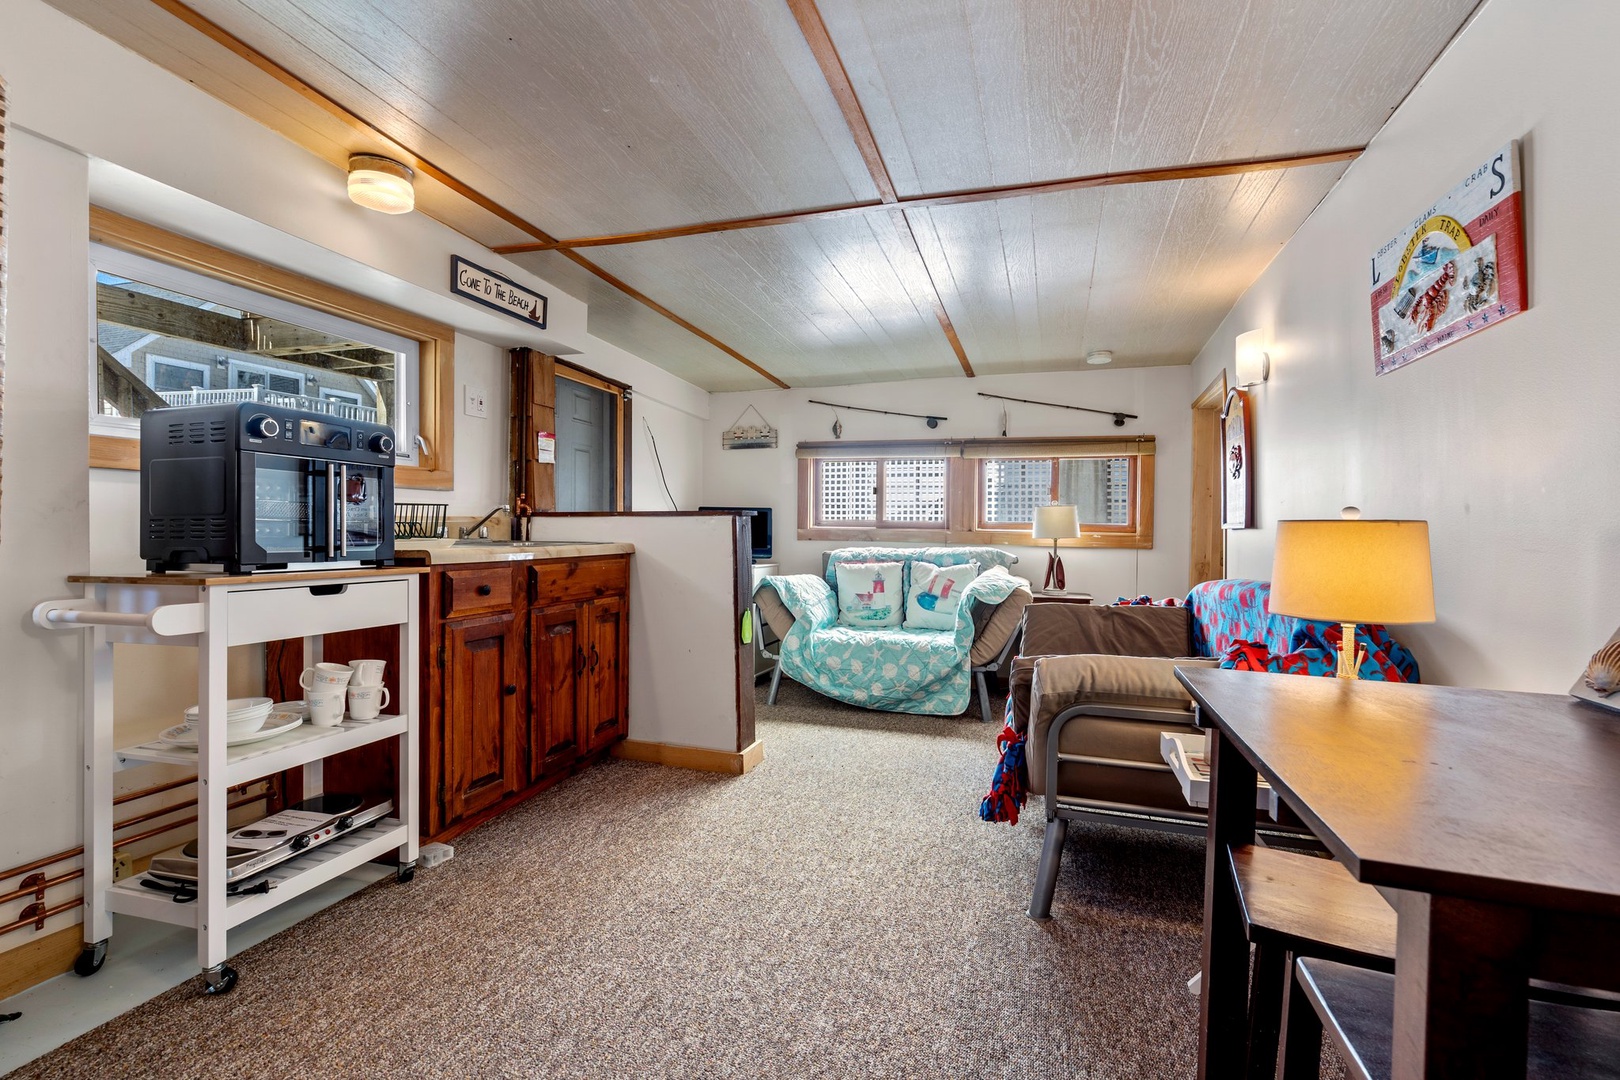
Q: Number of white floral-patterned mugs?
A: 4